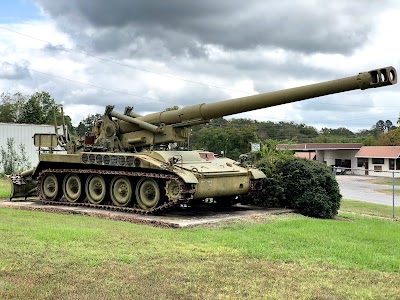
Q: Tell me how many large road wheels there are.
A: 5